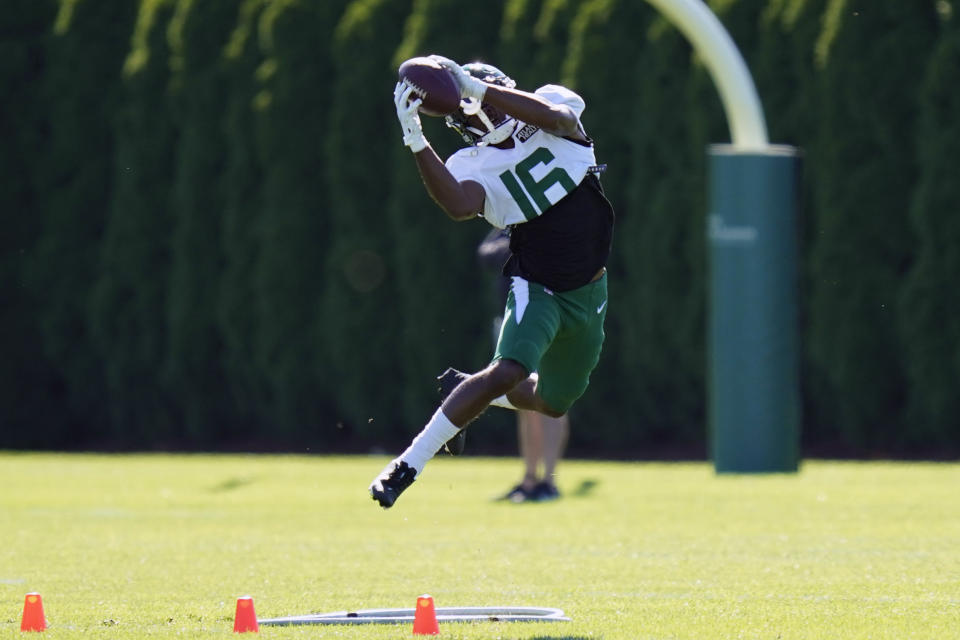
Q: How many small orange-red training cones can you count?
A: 3